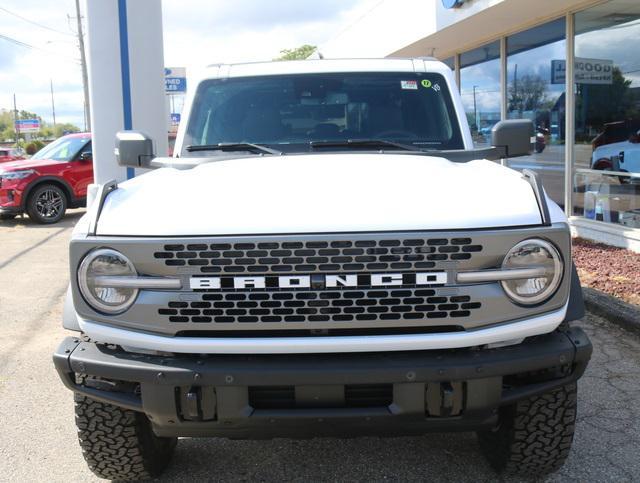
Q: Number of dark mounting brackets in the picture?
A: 2